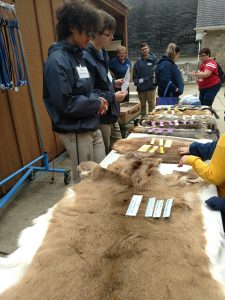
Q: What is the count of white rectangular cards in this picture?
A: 4